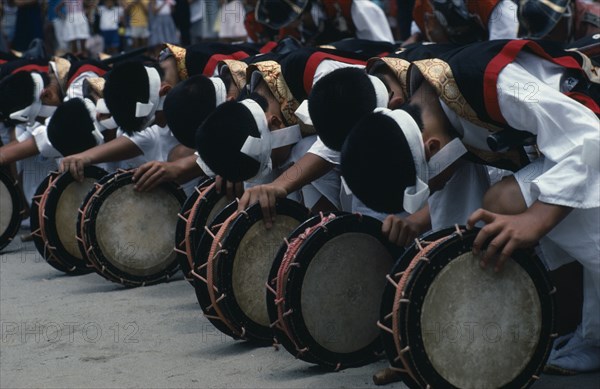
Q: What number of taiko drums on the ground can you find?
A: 7